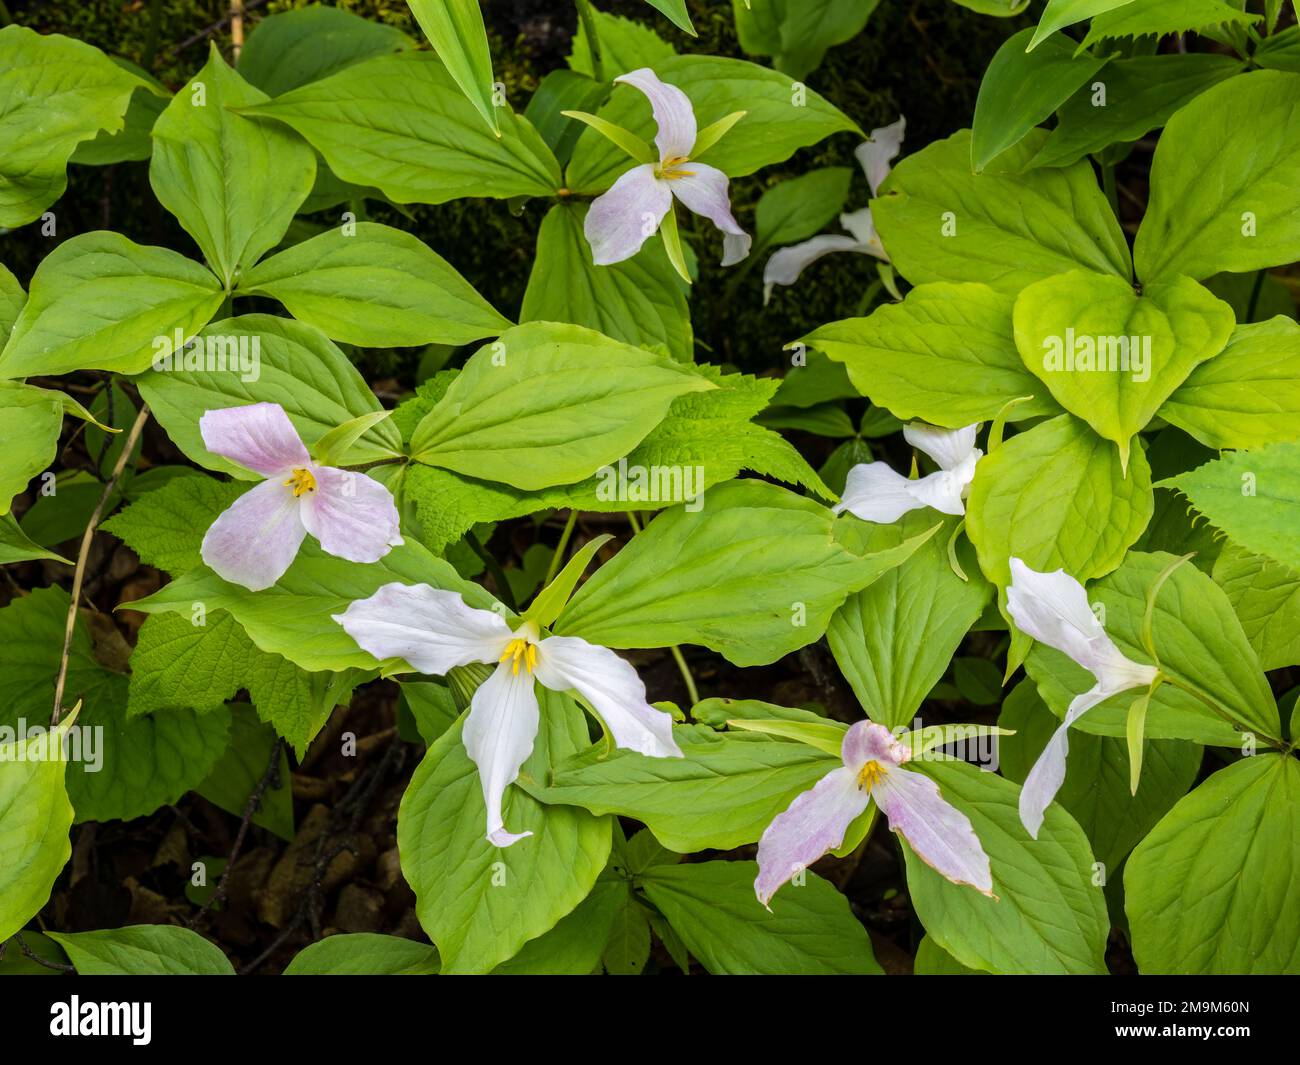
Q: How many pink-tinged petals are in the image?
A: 9